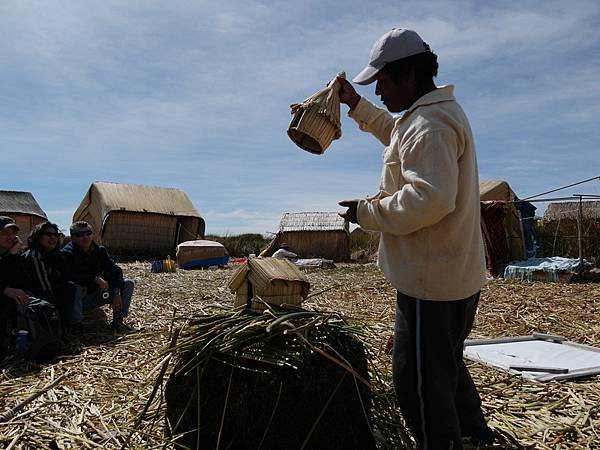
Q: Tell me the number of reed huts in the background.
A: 5